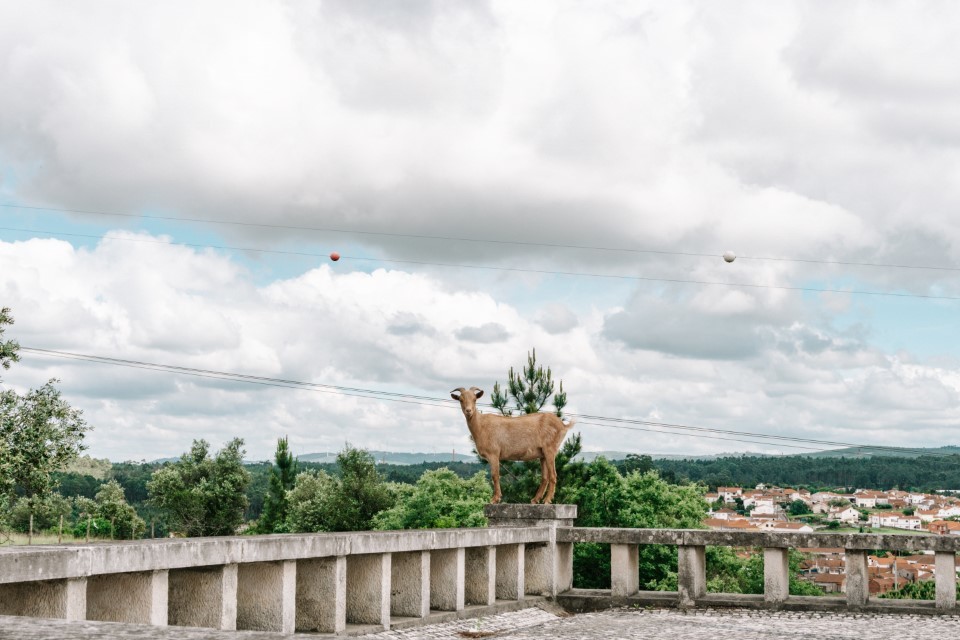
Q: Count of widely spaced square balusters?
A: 5